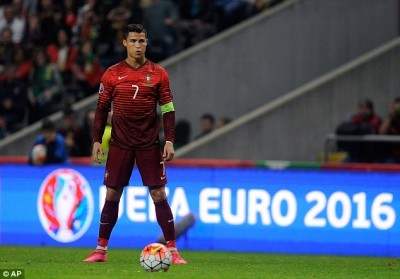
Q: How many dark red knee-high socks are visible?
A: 2